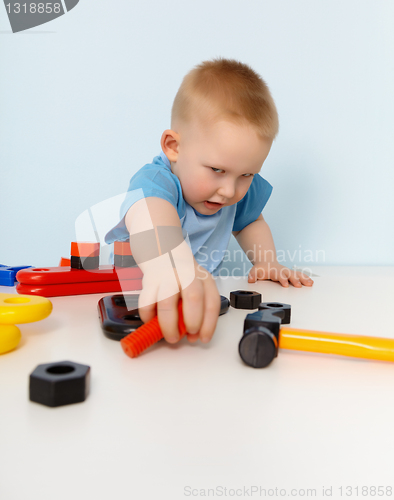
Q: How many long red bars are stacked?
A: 2